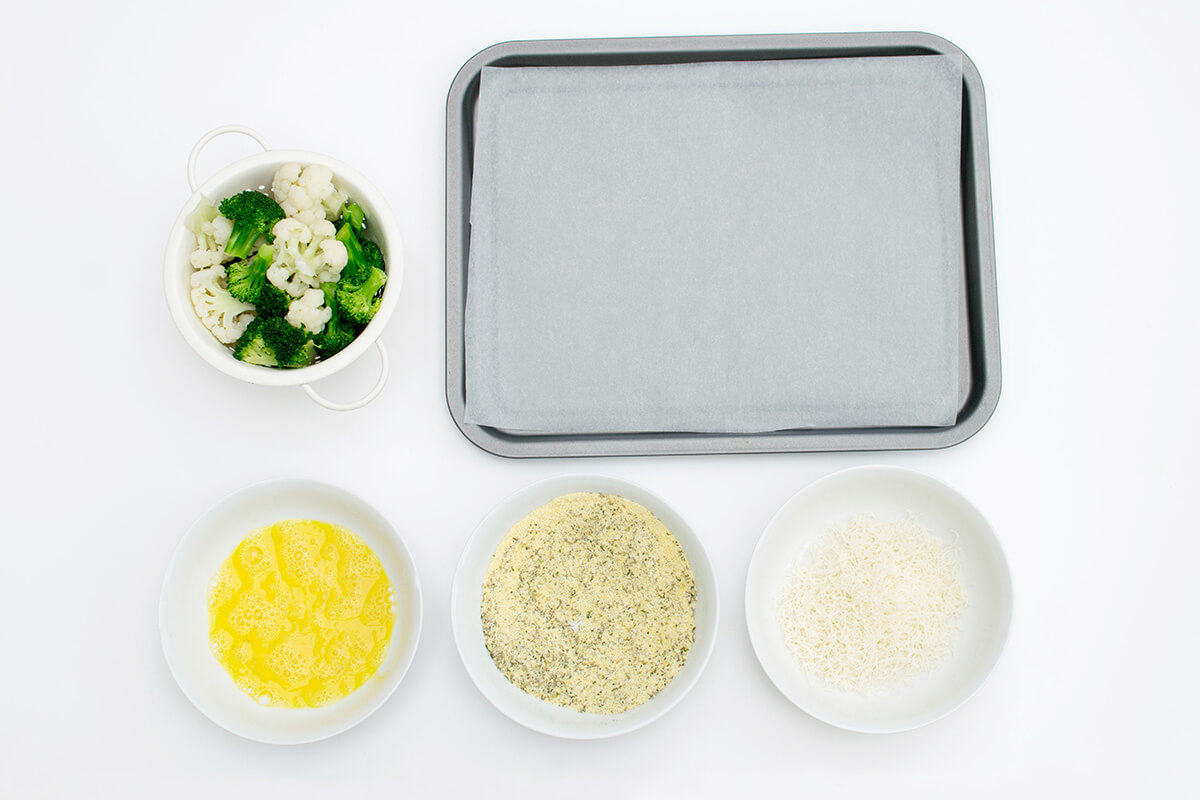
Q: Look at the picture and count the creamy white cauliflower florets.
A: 5